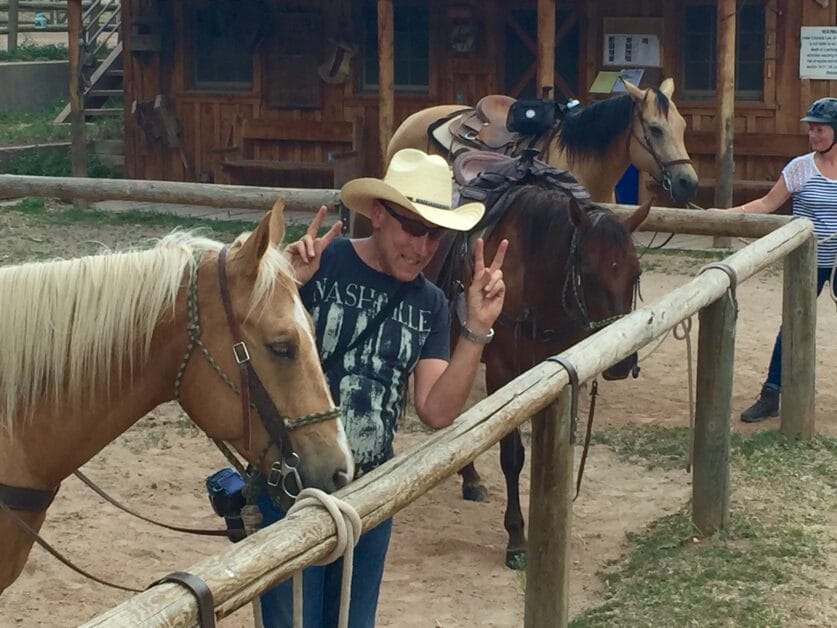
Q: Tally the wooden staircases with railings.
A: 1